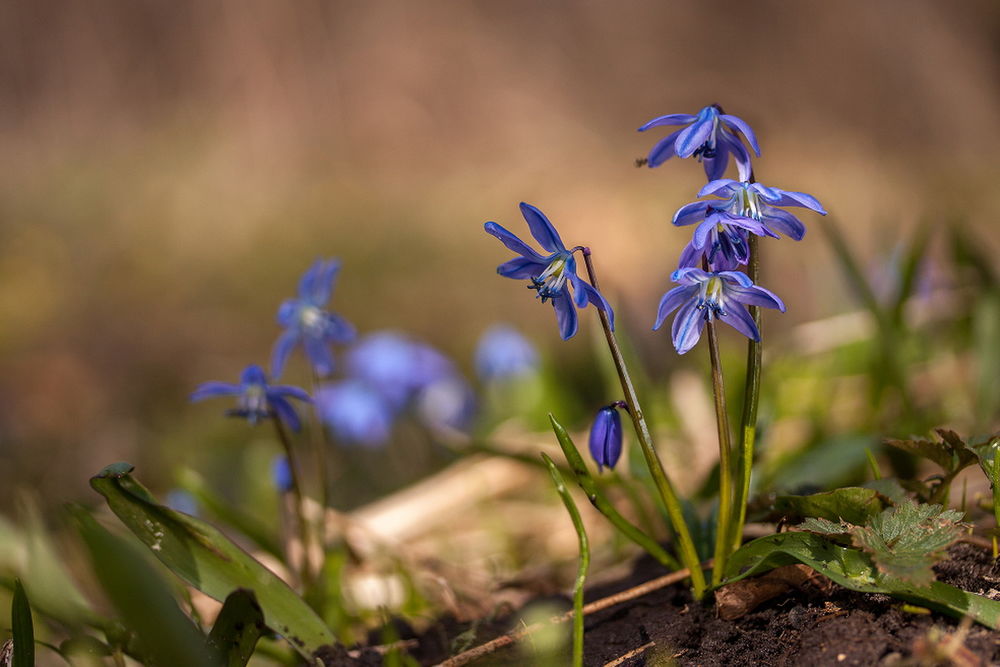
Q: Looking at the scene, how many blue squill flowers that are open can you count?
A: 7